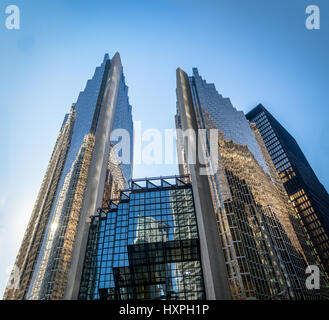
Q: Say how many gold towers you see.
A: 2